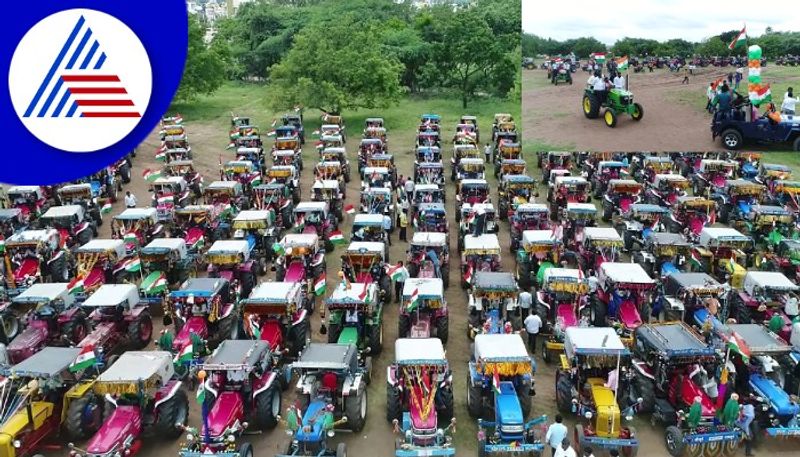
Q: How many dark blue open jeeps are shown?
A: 1